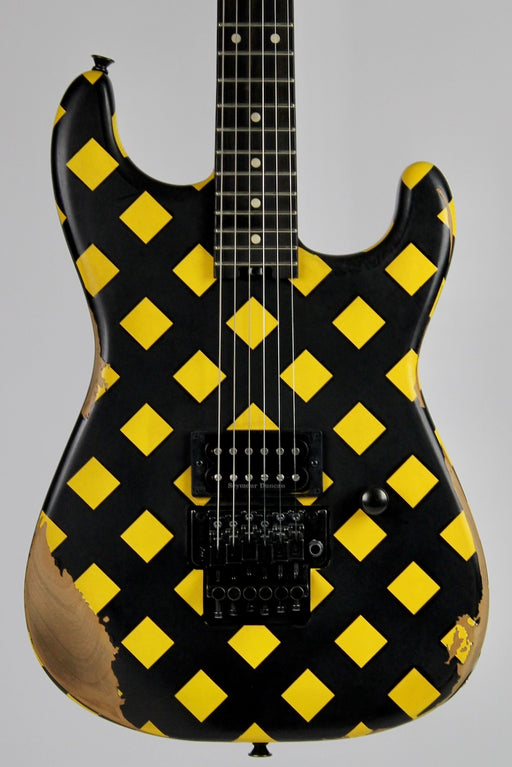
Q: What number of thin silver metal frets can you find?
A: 12